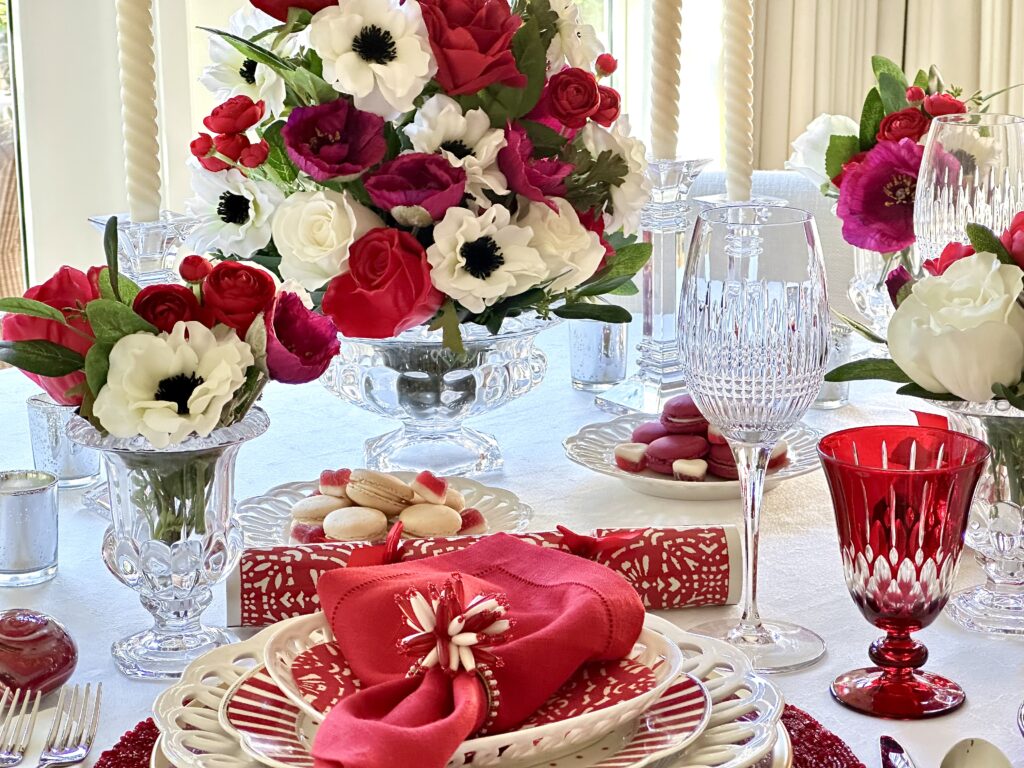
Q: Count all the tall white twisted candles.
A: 3